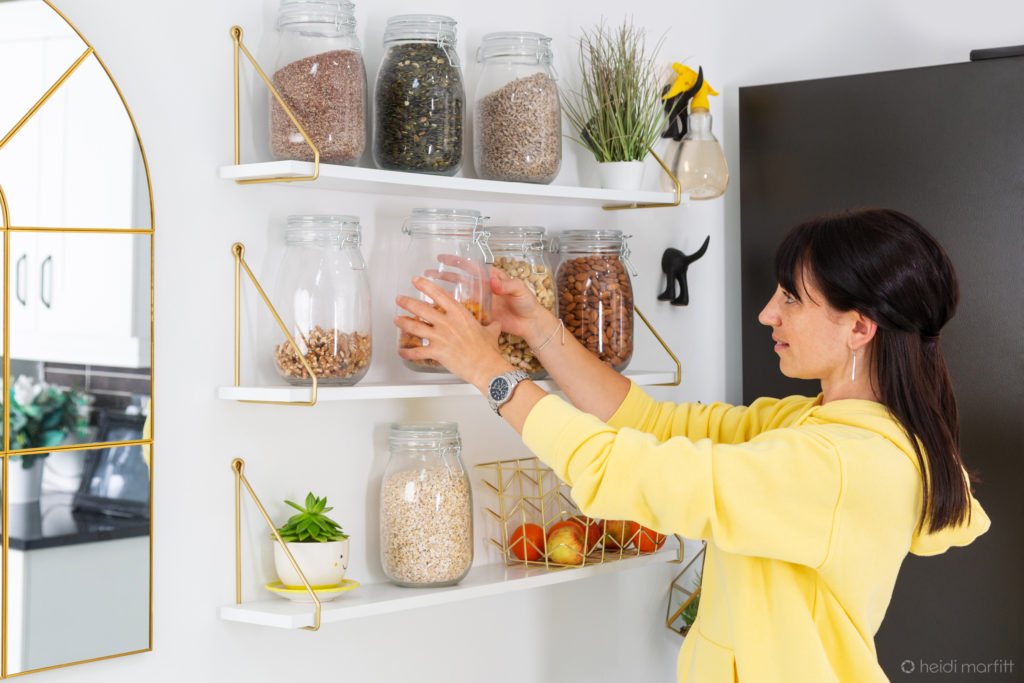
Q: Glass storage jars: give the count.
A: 8